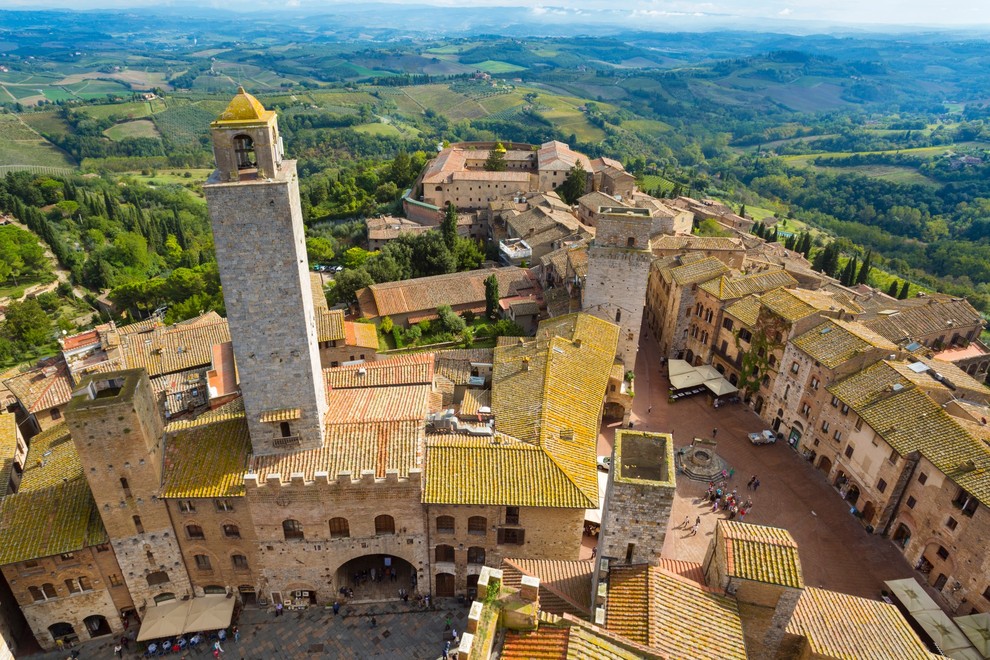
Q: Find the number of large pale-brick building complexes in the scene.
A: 1